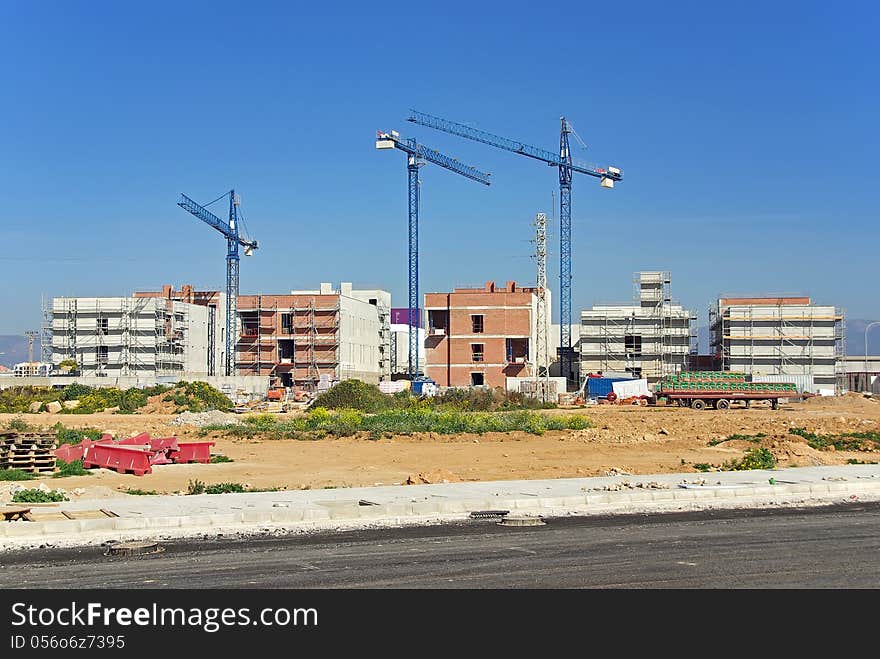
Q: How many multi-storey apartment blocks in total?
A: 5